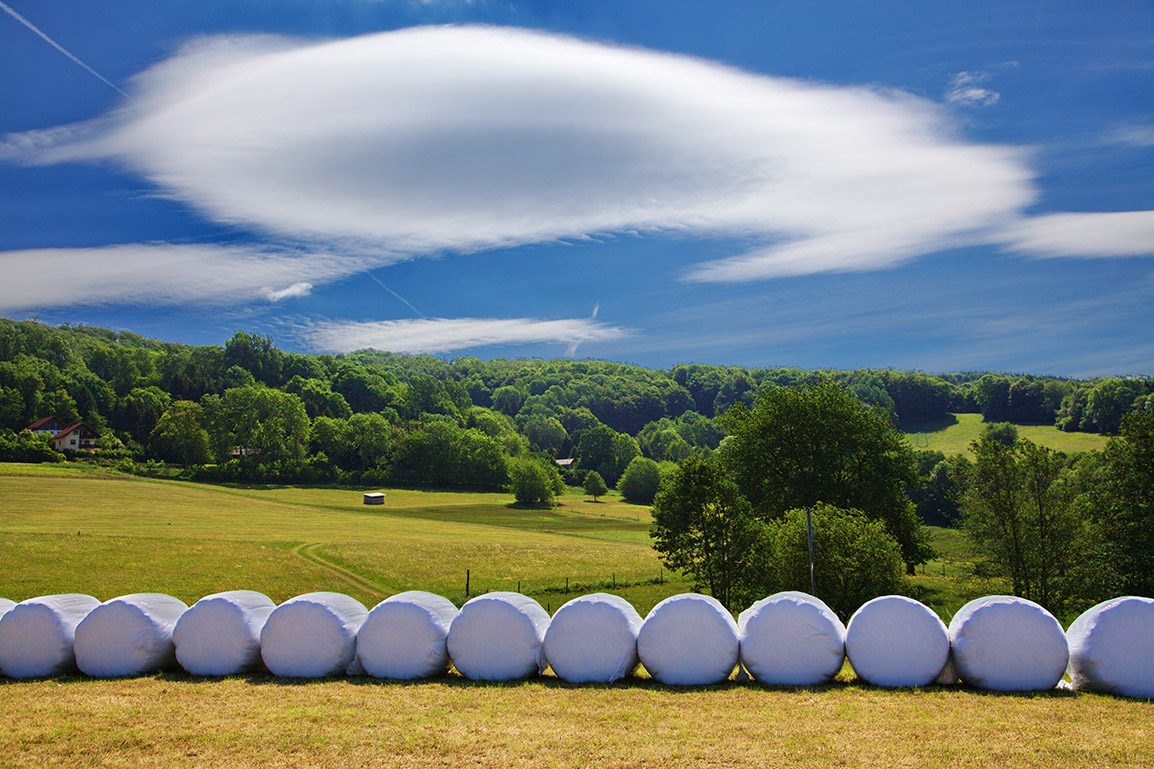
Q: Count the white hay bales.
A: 13